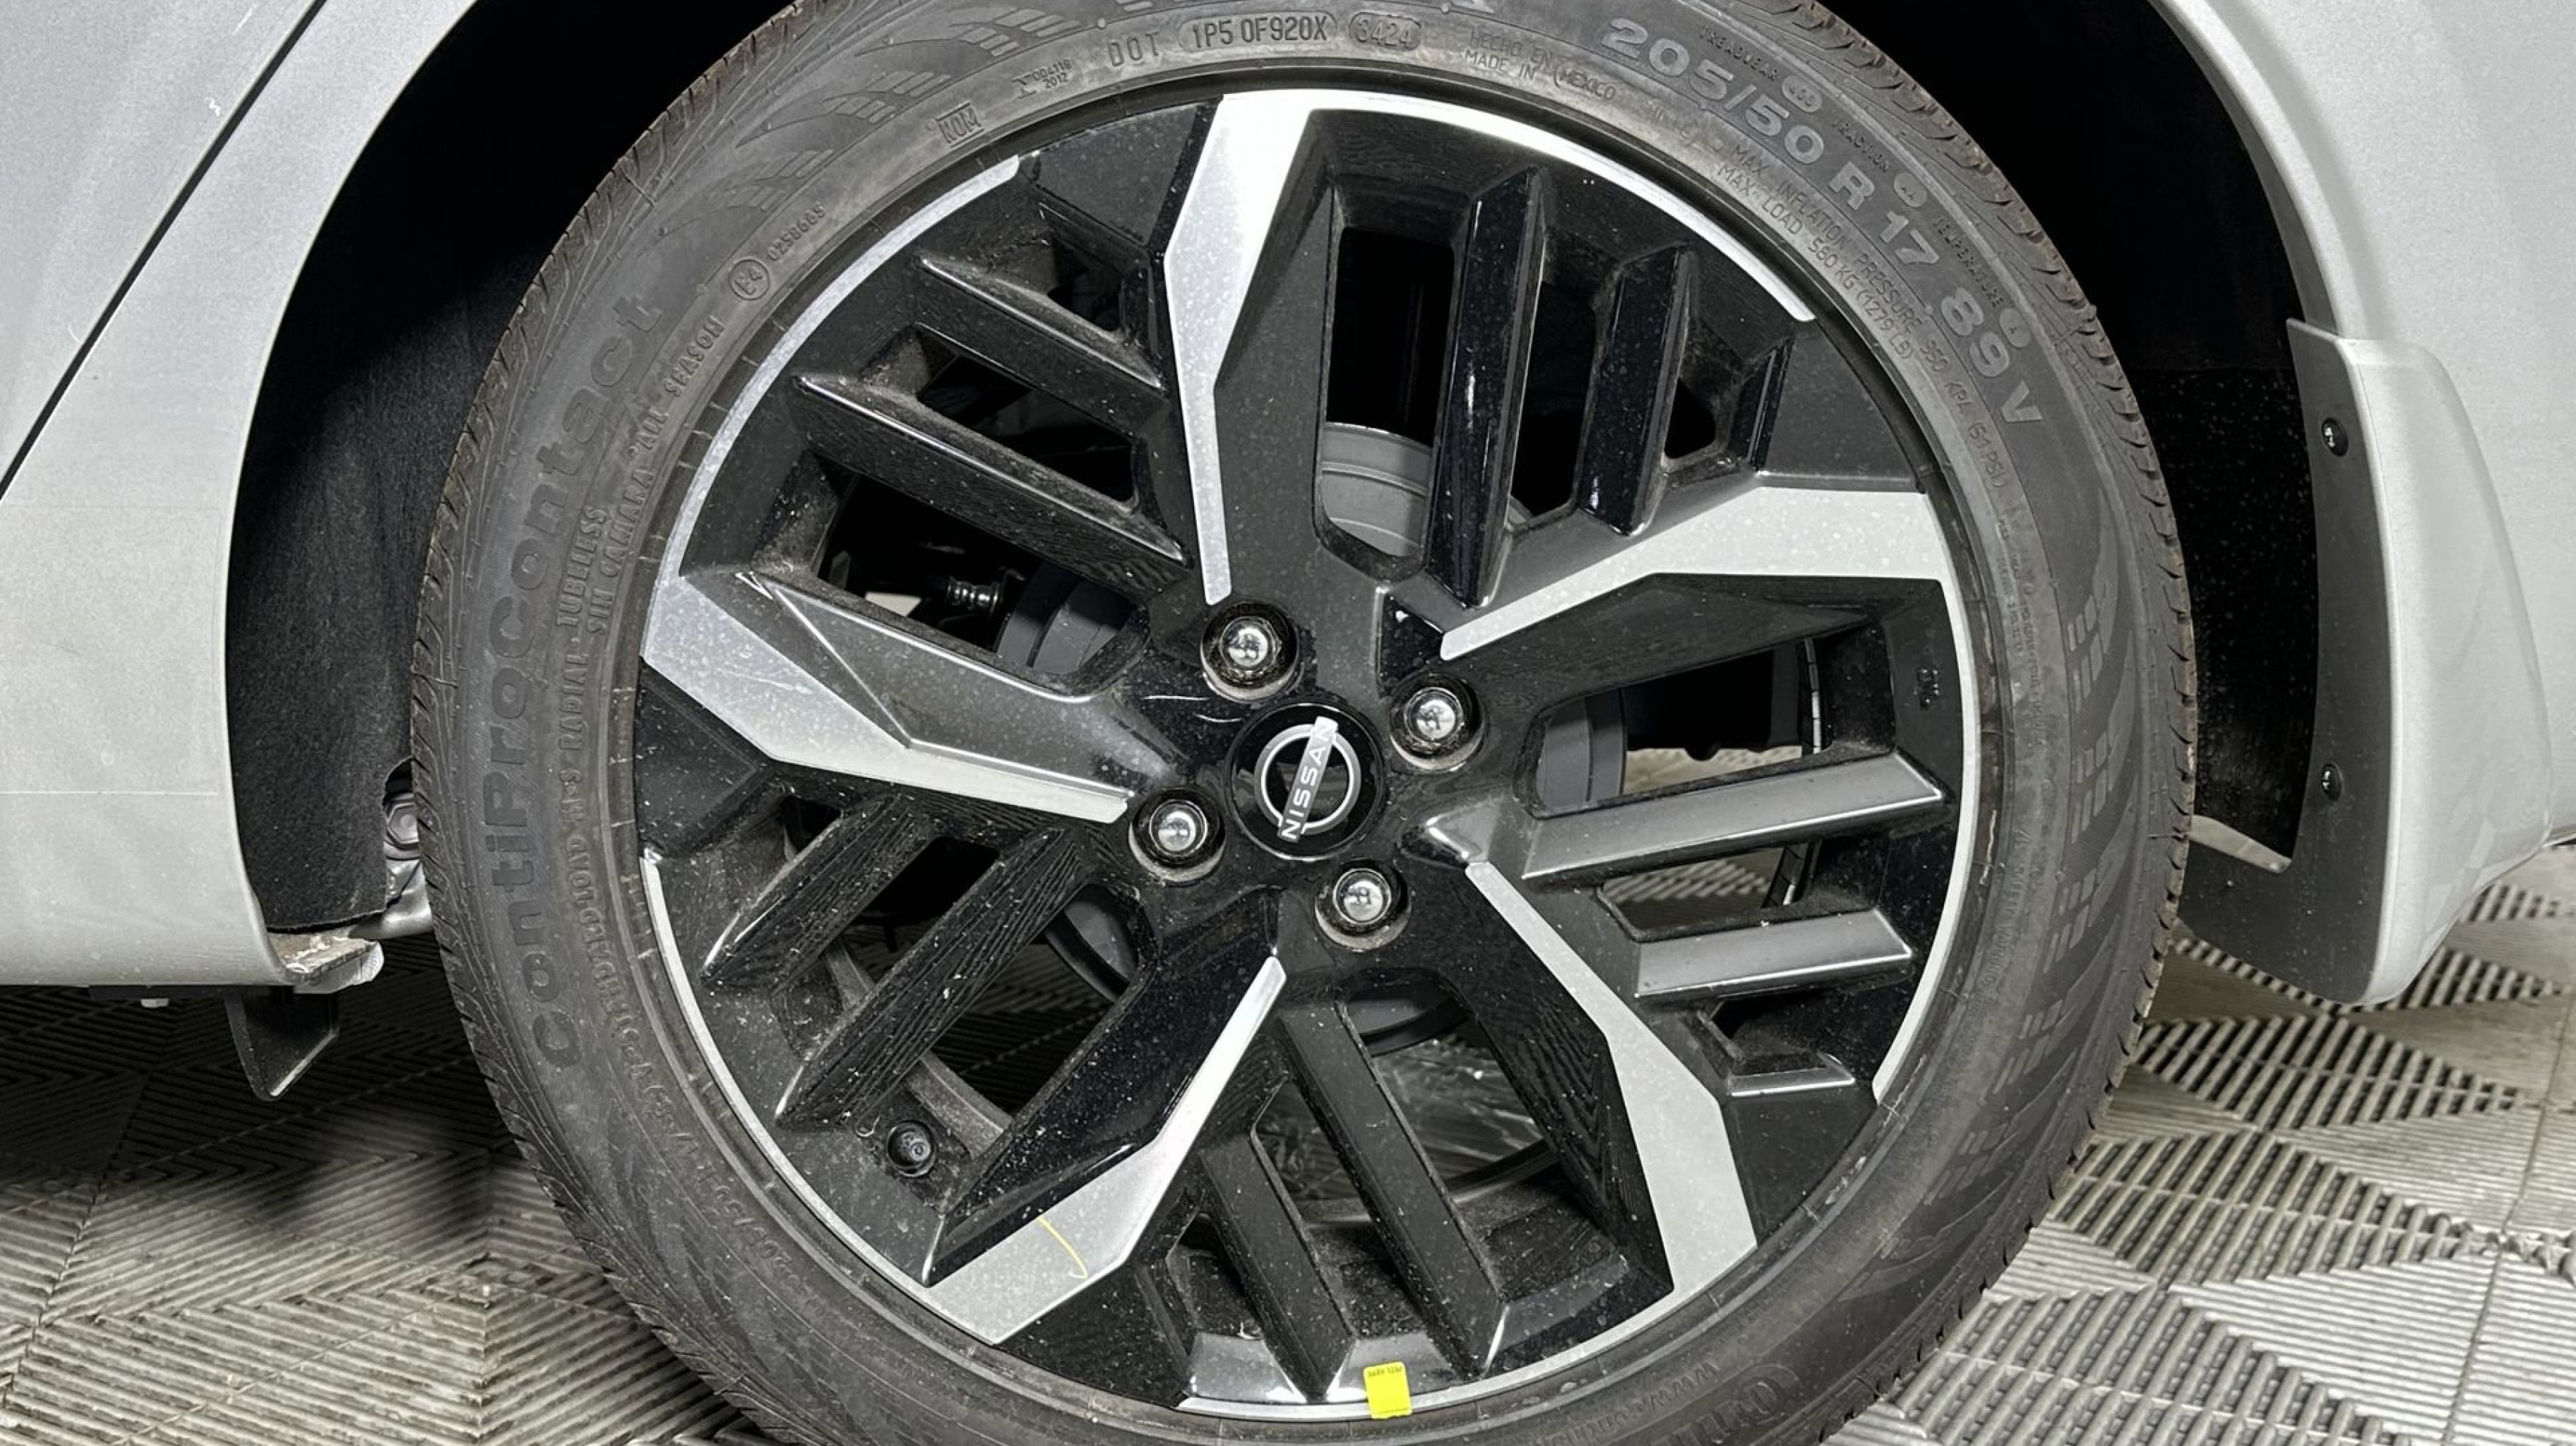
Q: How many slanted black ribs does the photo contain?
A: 10